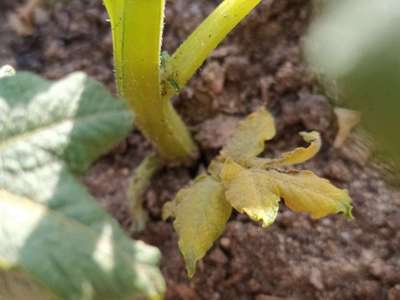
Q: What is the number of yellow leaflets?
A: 5